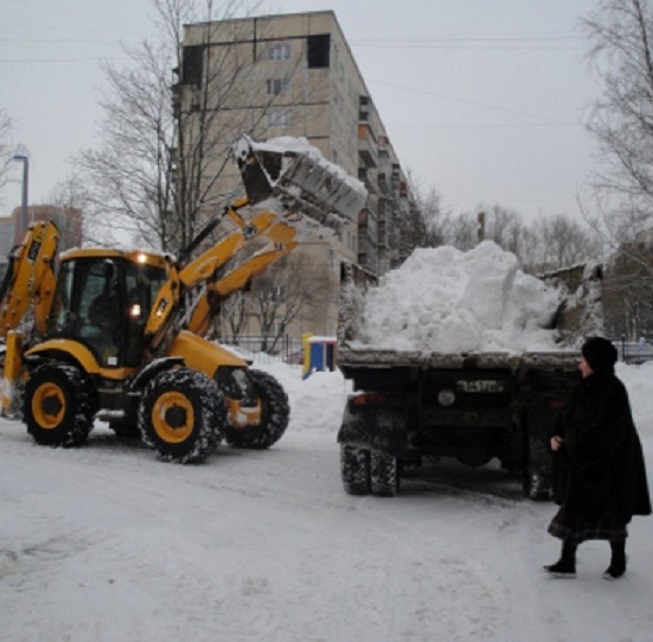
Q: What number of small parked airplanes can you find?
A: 0